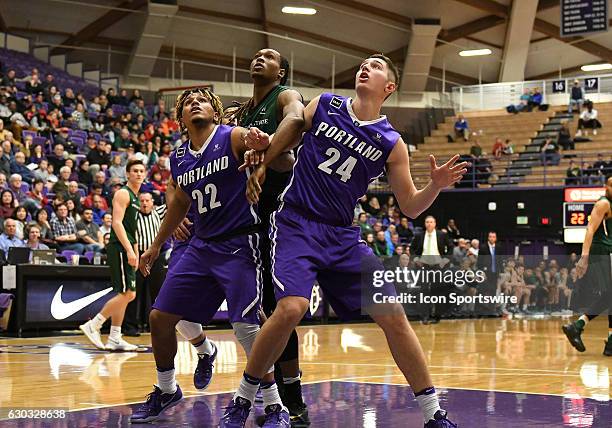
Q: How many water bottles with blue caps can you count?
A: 0